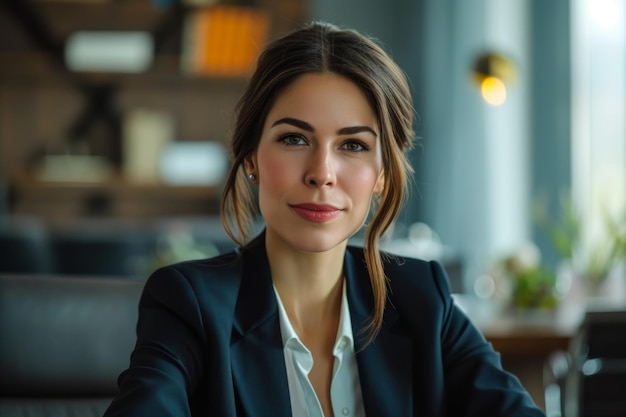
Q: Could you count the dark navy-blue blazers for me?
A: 1